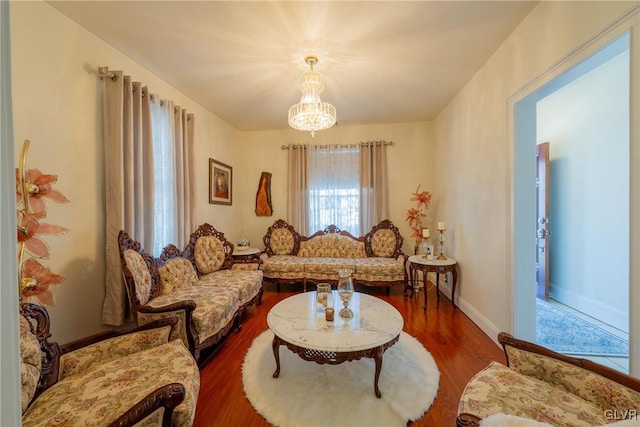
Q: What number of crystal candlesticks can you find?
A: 2